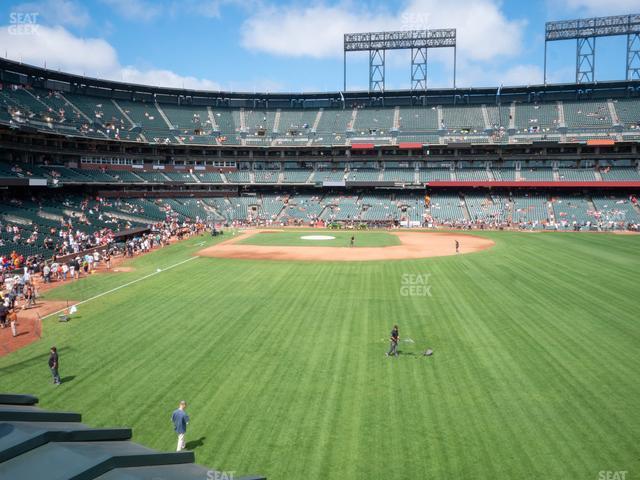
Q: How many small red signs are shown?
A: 2